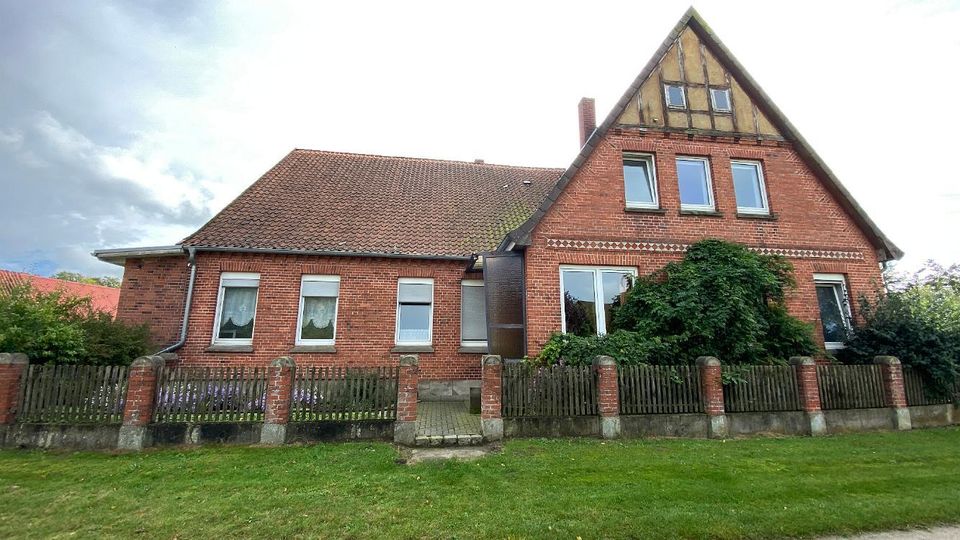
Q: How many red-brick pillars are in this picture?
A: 9